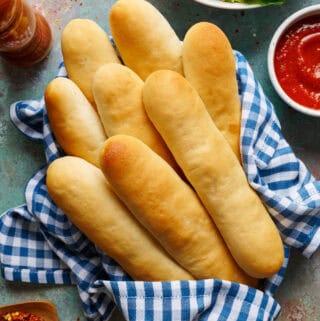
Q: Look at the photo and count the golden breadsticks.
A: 8